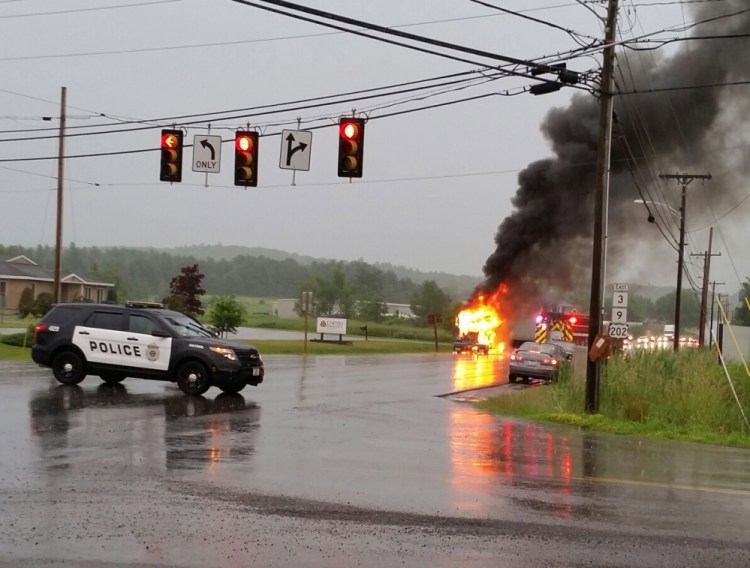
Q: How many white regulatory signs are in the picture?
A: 2